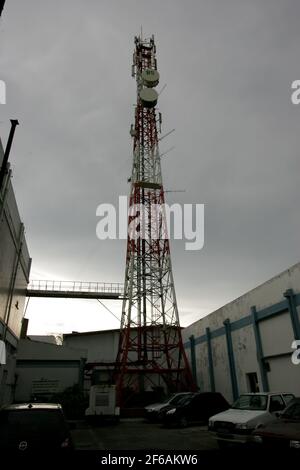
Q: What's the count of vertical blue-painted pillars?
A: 5